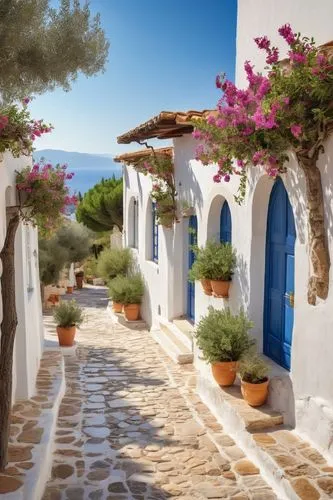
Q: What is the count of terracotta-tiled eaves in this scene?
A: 2